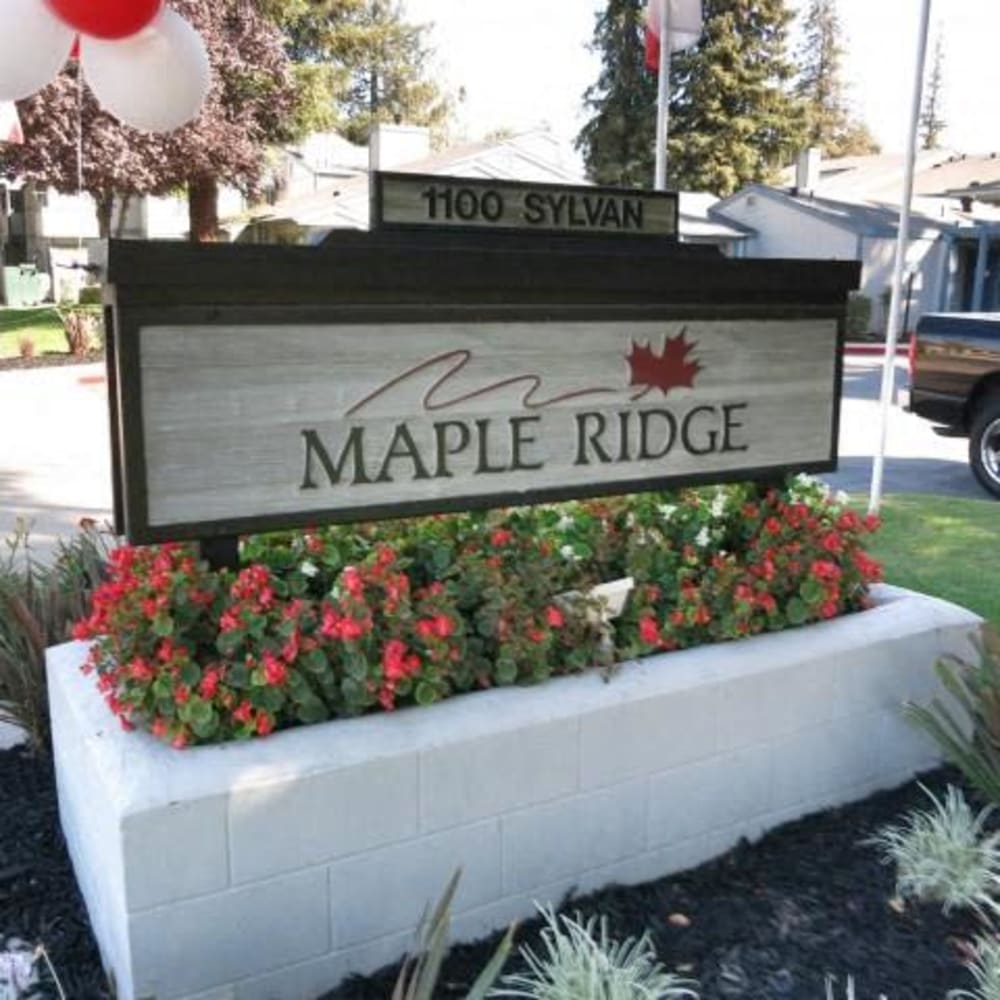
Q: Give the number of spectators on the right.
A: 0